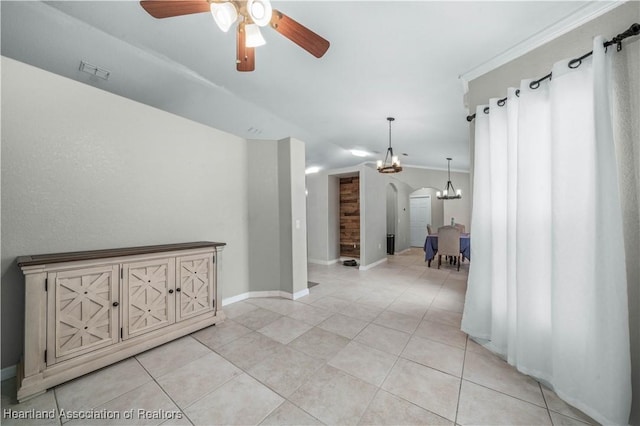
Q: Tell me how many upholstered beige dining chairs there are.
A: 3